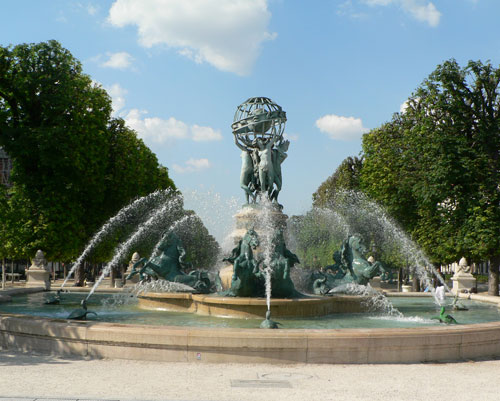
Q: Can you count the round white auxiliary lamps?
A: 0